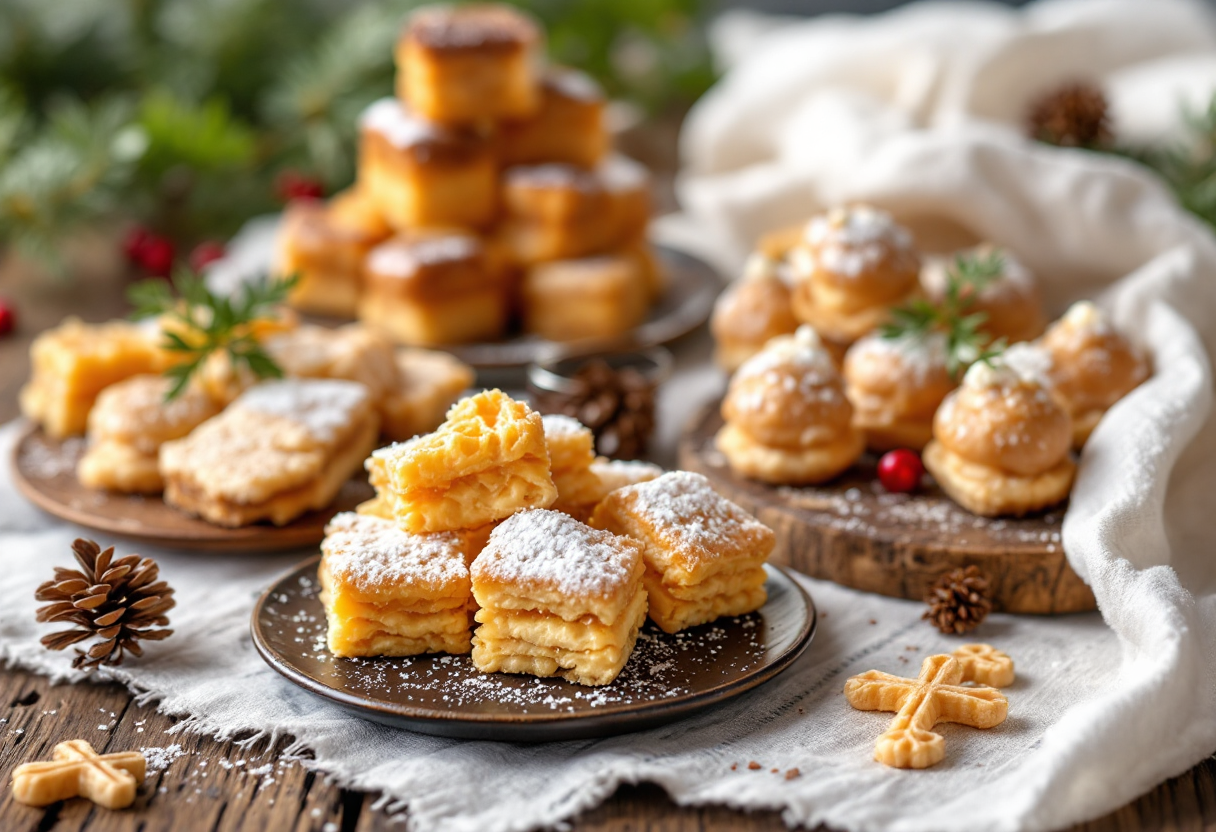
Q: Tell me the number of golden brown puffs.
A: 7